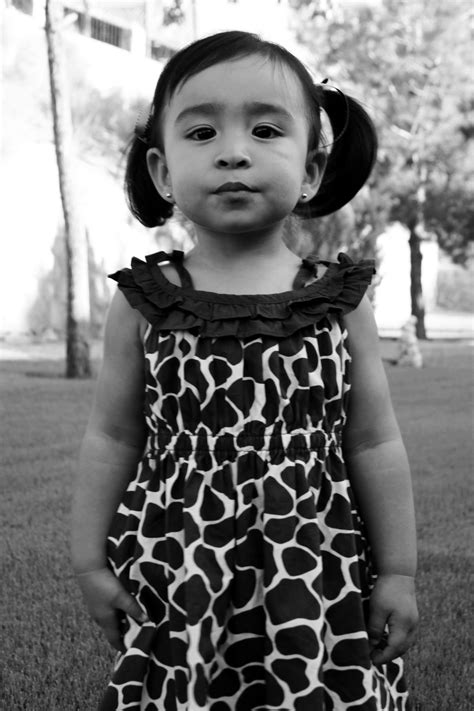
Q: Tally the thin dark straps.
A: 2